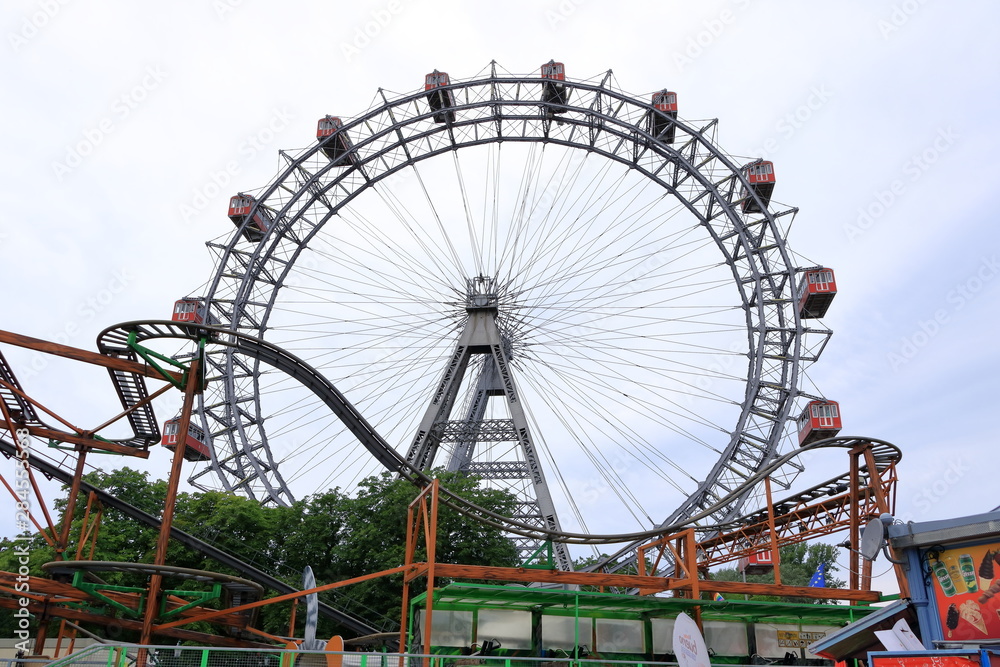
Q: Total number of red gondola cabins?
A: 11